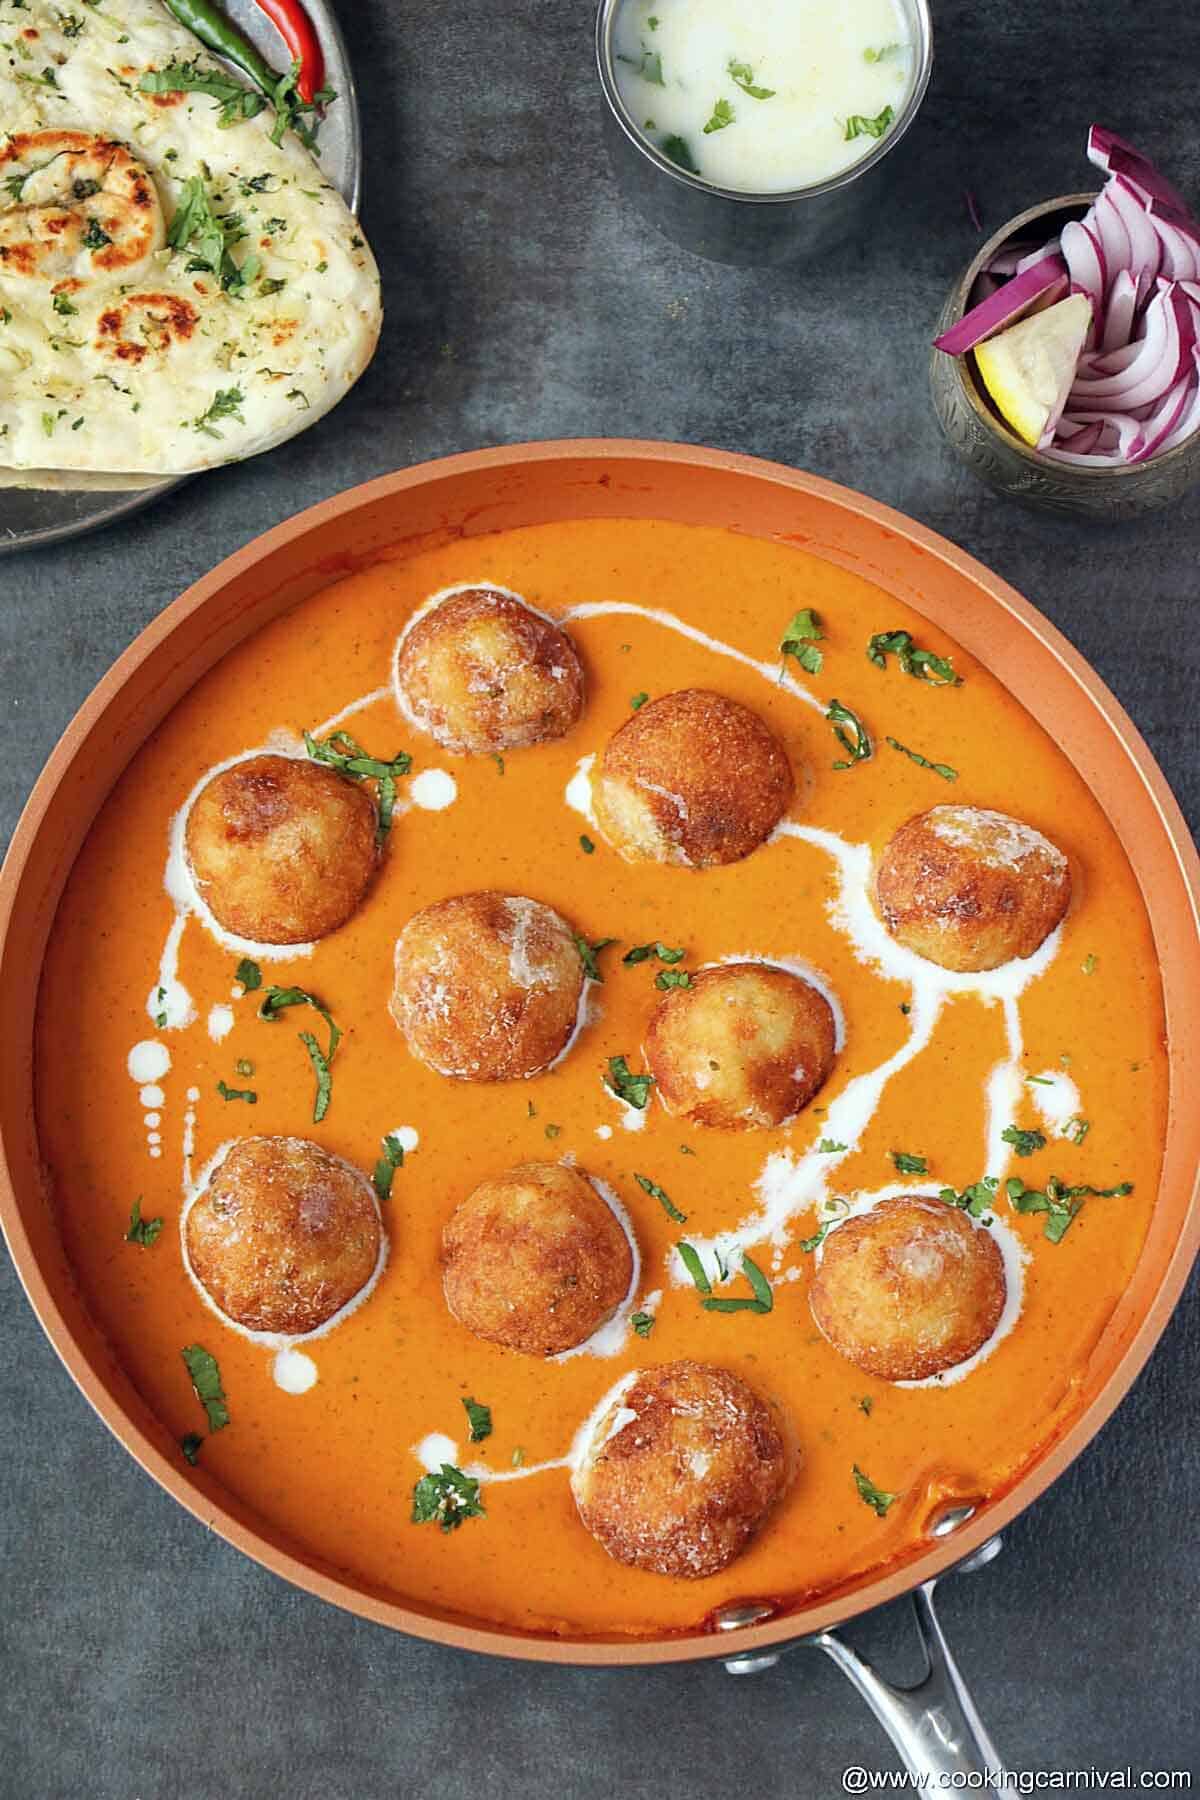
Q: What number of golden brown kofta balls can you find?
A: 10